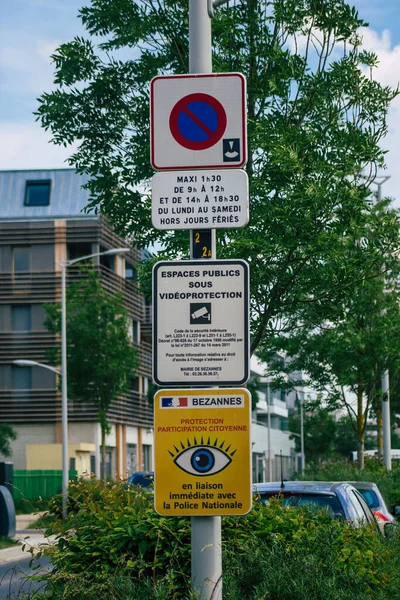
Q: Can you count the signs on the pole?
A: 4